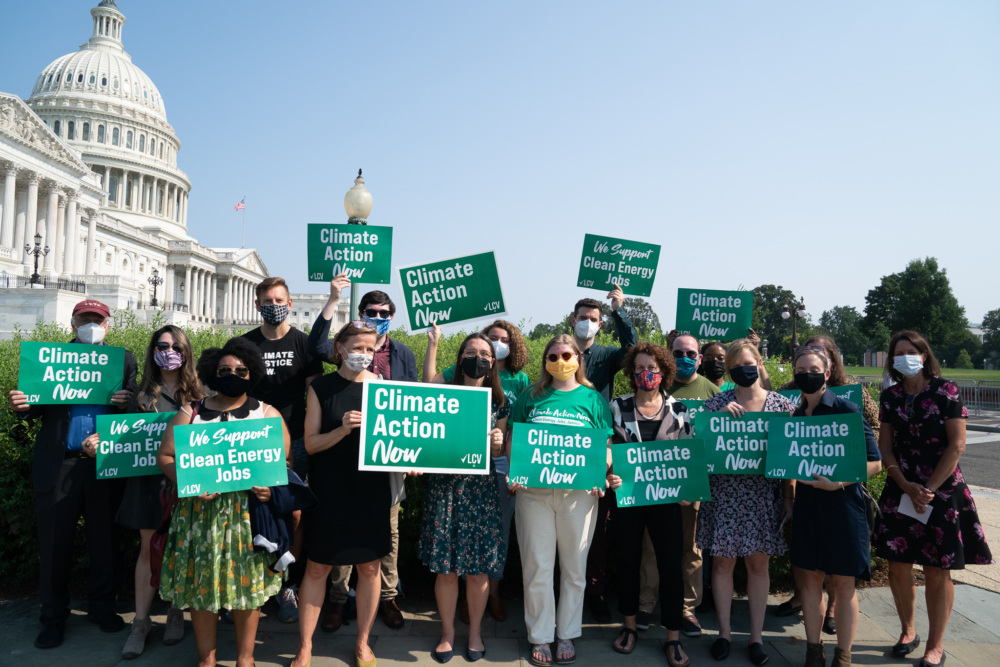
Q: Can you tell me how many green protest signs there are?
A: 14